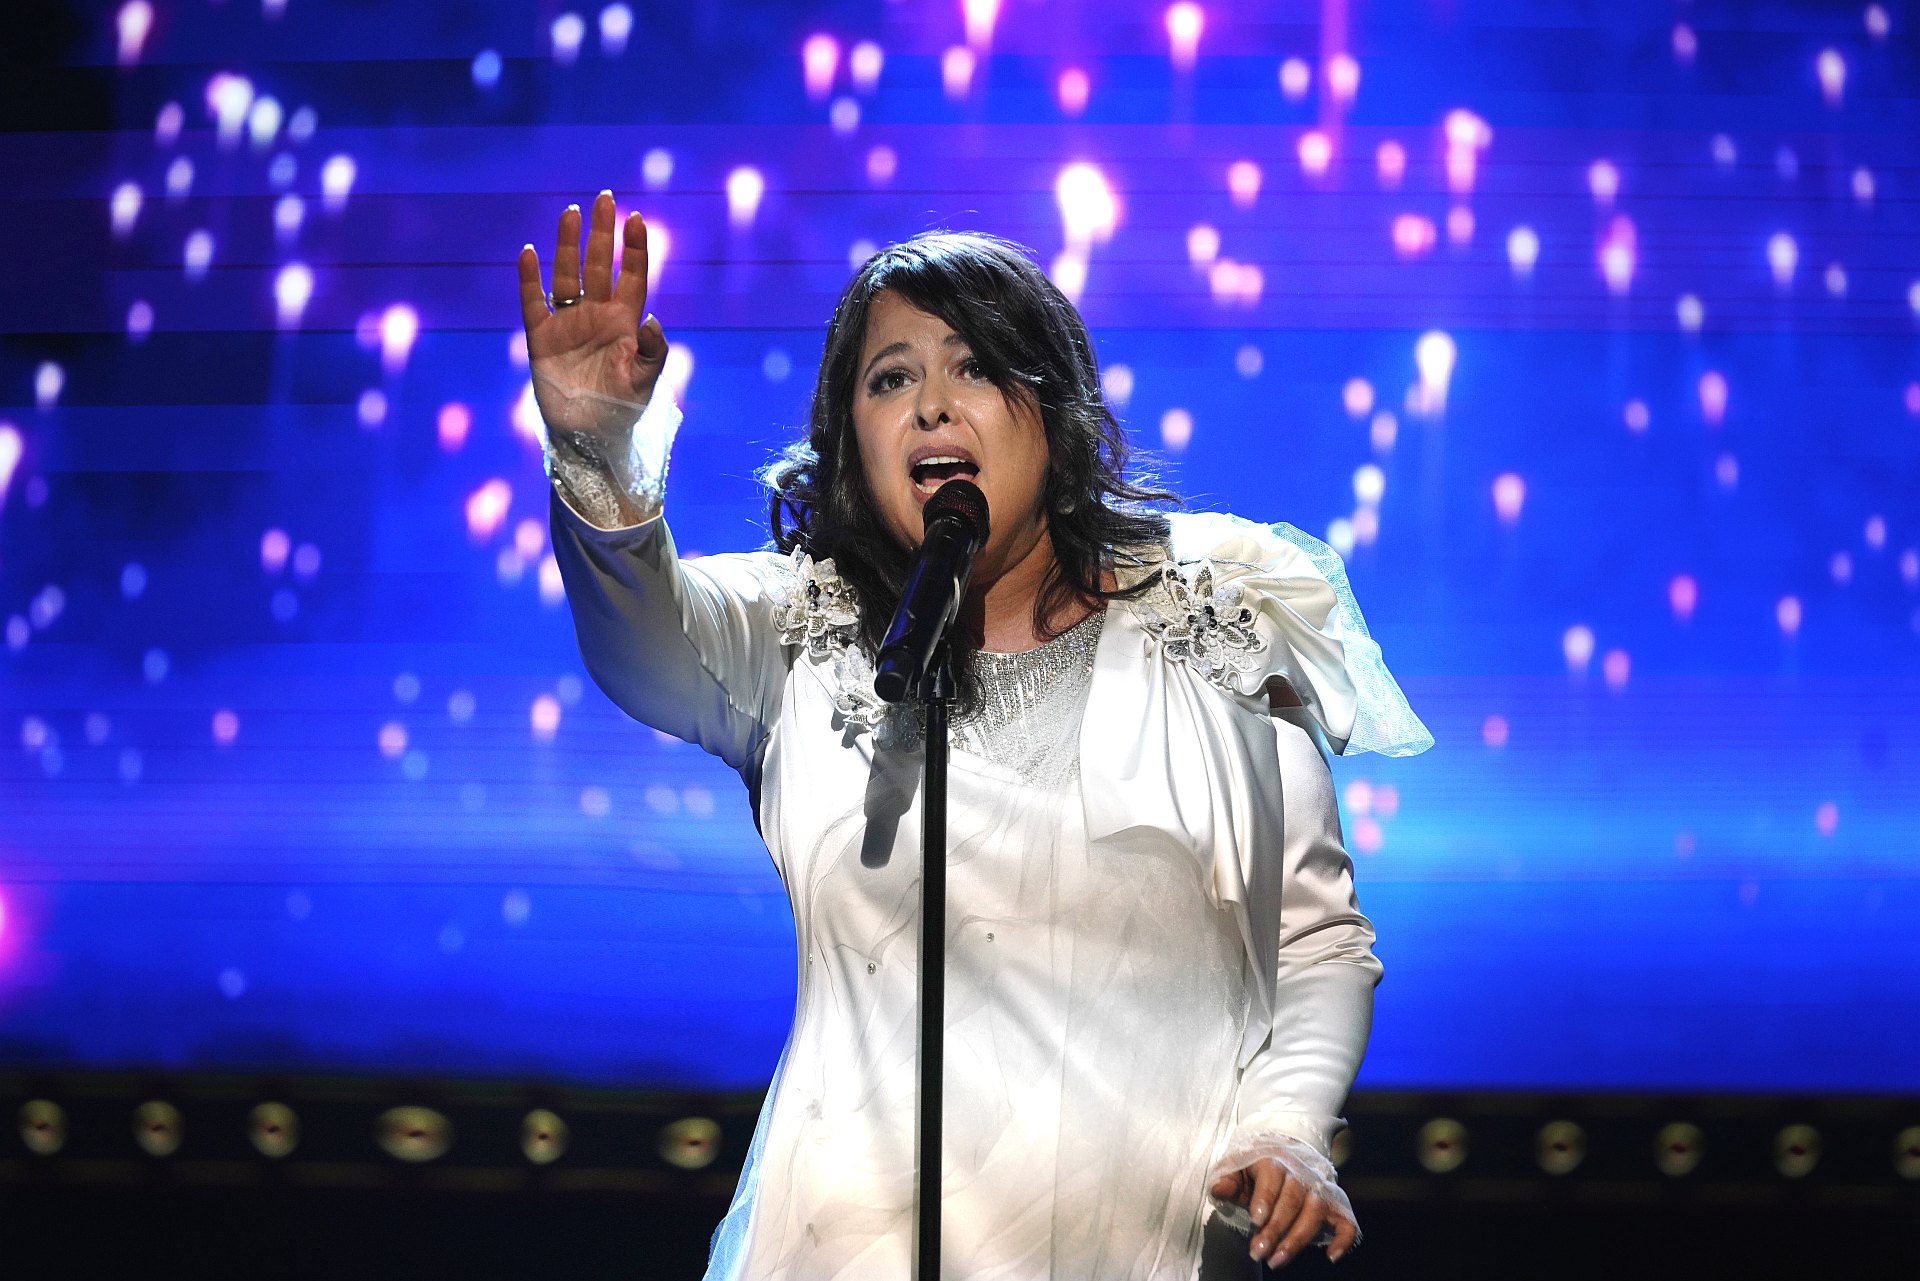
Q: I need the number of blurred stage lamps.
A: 12